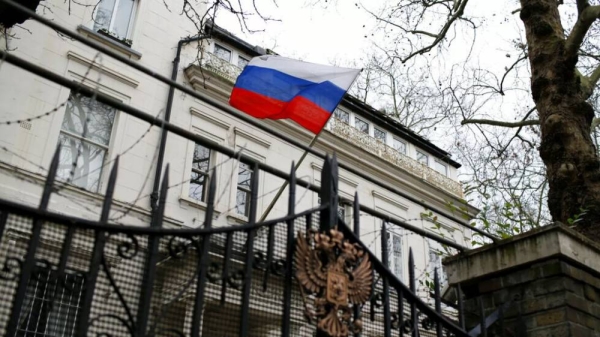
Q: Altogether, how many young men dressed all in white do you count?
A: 0